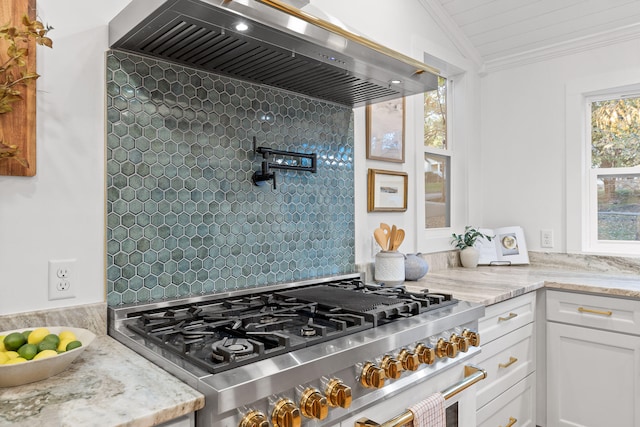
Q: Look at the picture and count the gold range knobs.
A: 11